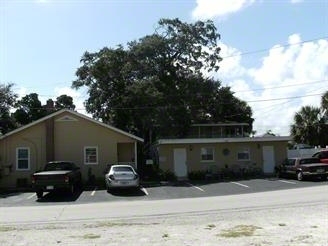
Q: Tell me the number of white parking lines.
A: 6